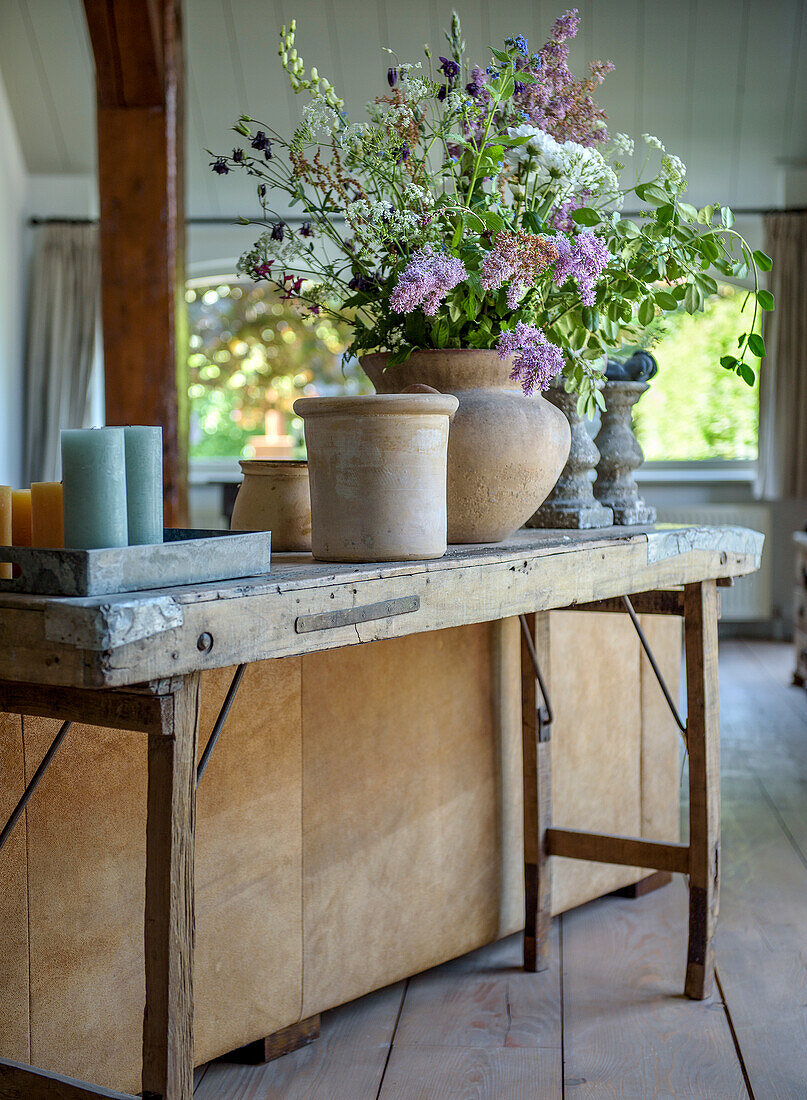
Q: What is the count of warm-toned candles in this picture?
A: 3